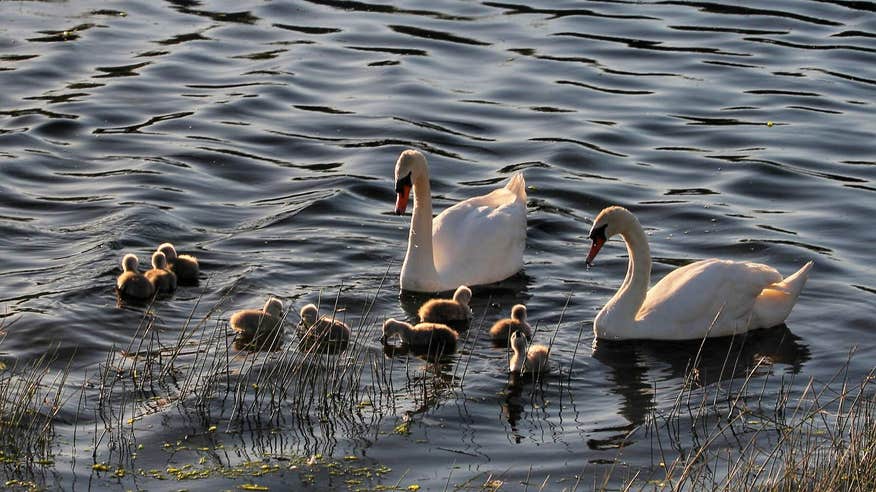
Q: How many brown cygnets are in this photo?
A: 9